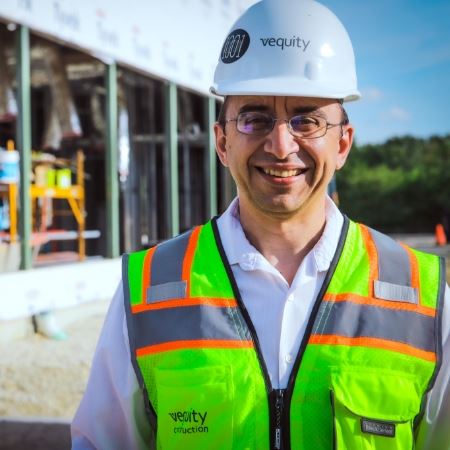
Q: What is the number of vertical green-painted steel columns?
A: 4